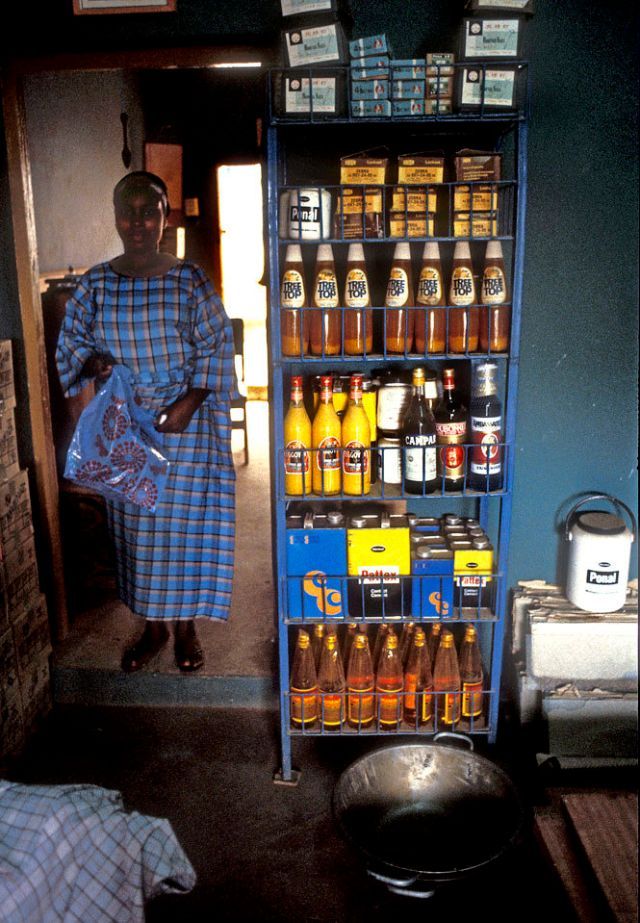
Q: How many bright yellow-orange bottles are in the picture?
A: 3